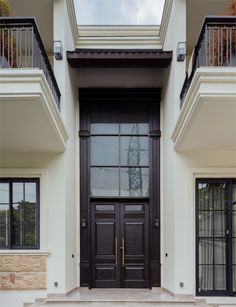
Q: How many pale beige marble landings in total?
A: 1